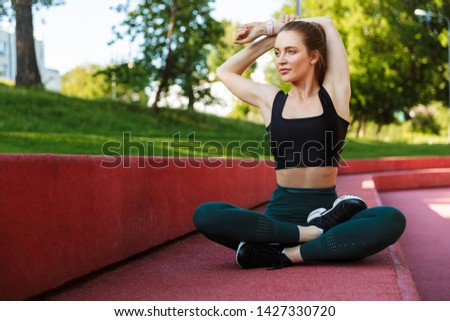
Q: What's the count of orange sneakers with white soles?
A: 0